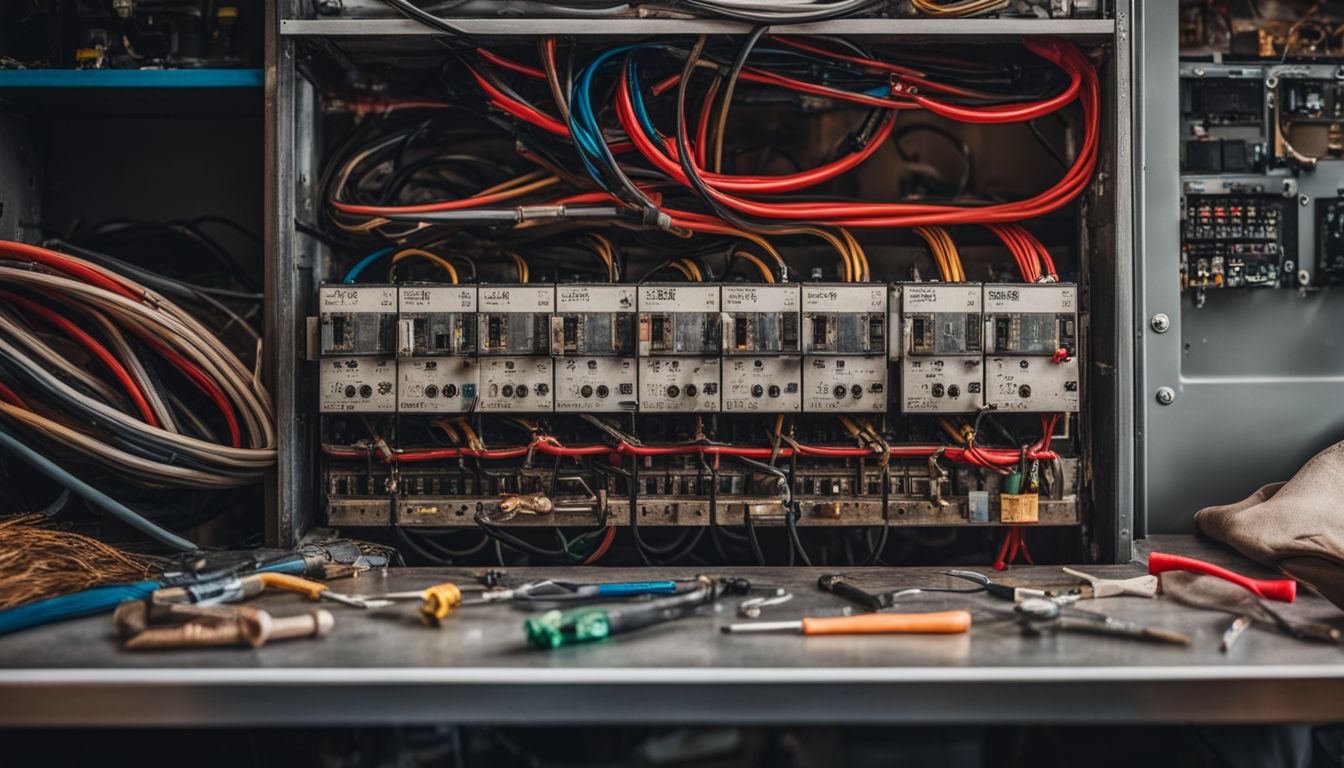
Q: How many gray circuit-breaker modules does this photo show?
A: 9